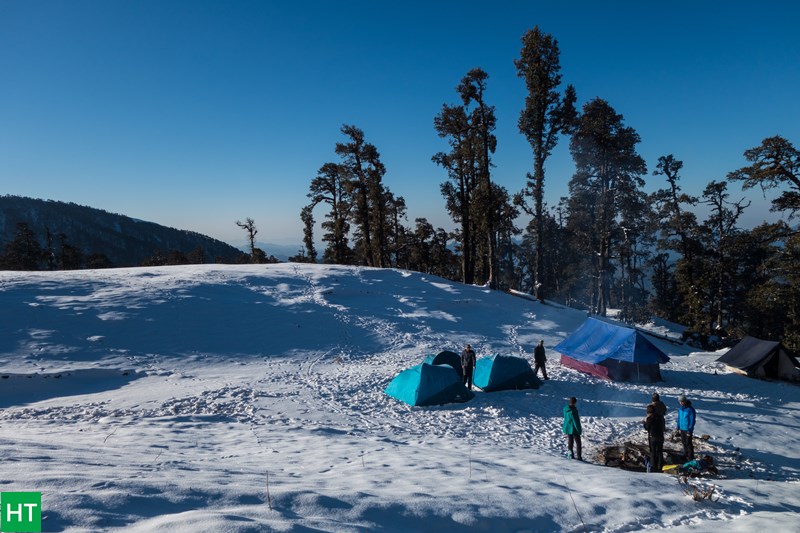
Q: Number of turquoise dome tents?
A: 3